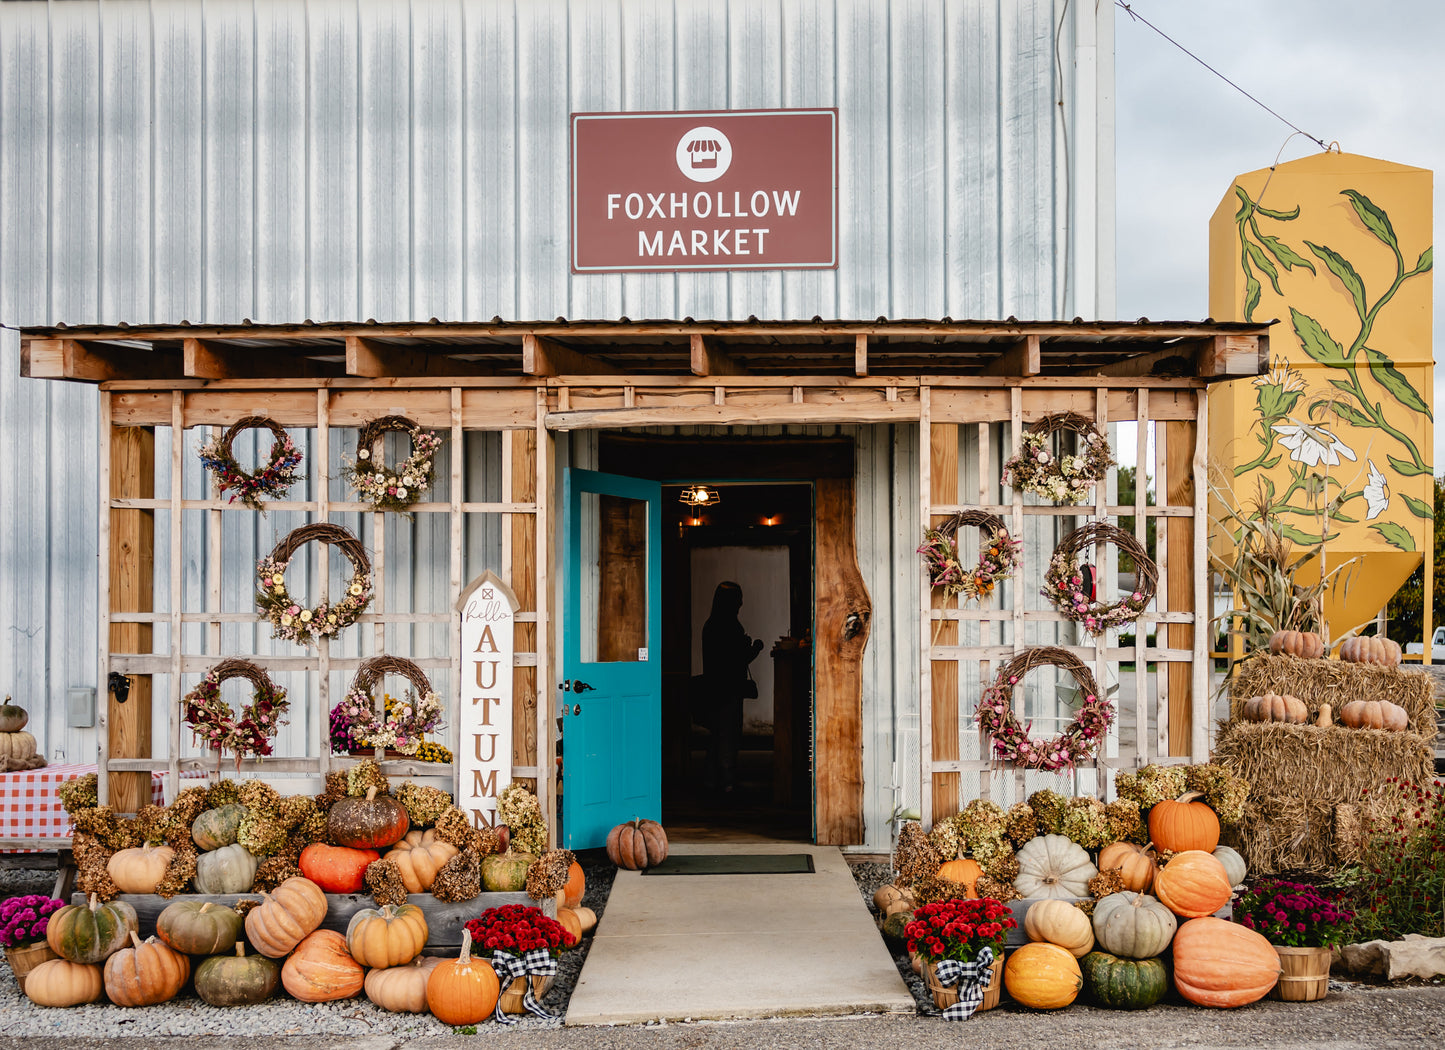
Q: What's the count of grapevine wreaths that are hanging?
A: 9